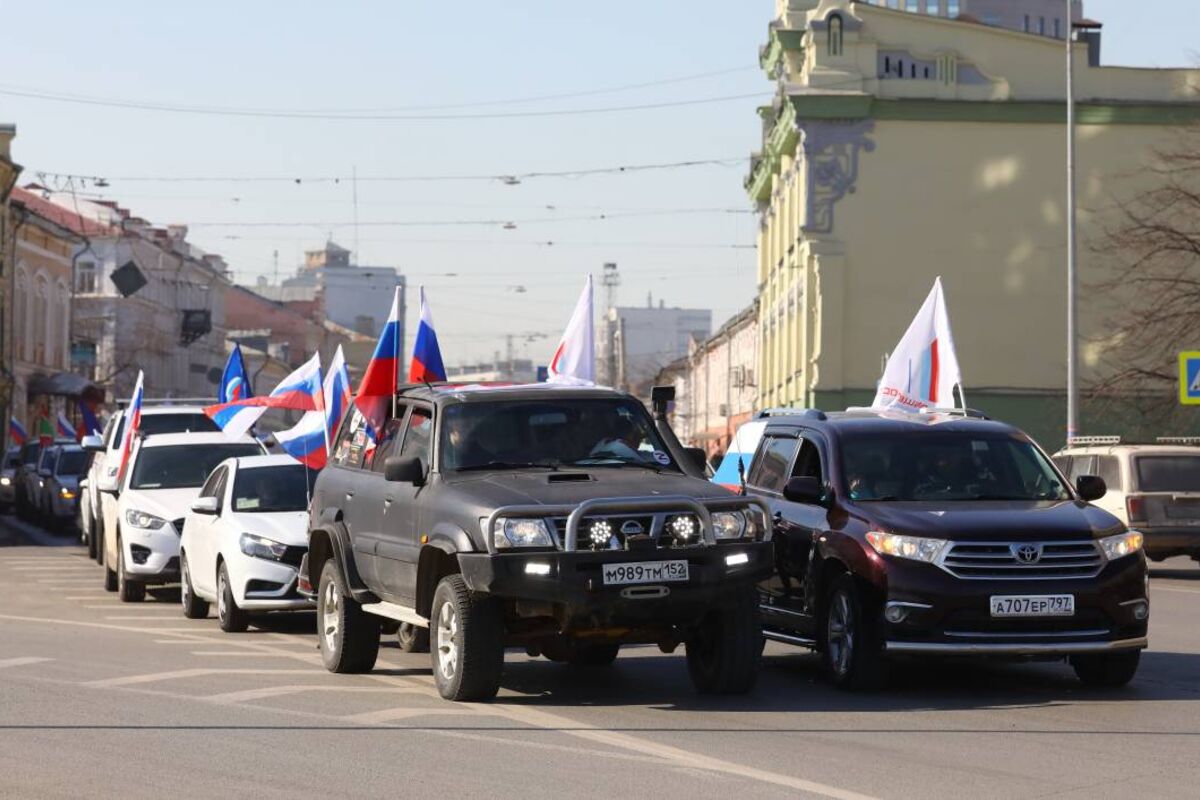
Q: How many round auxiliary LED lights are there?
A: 2